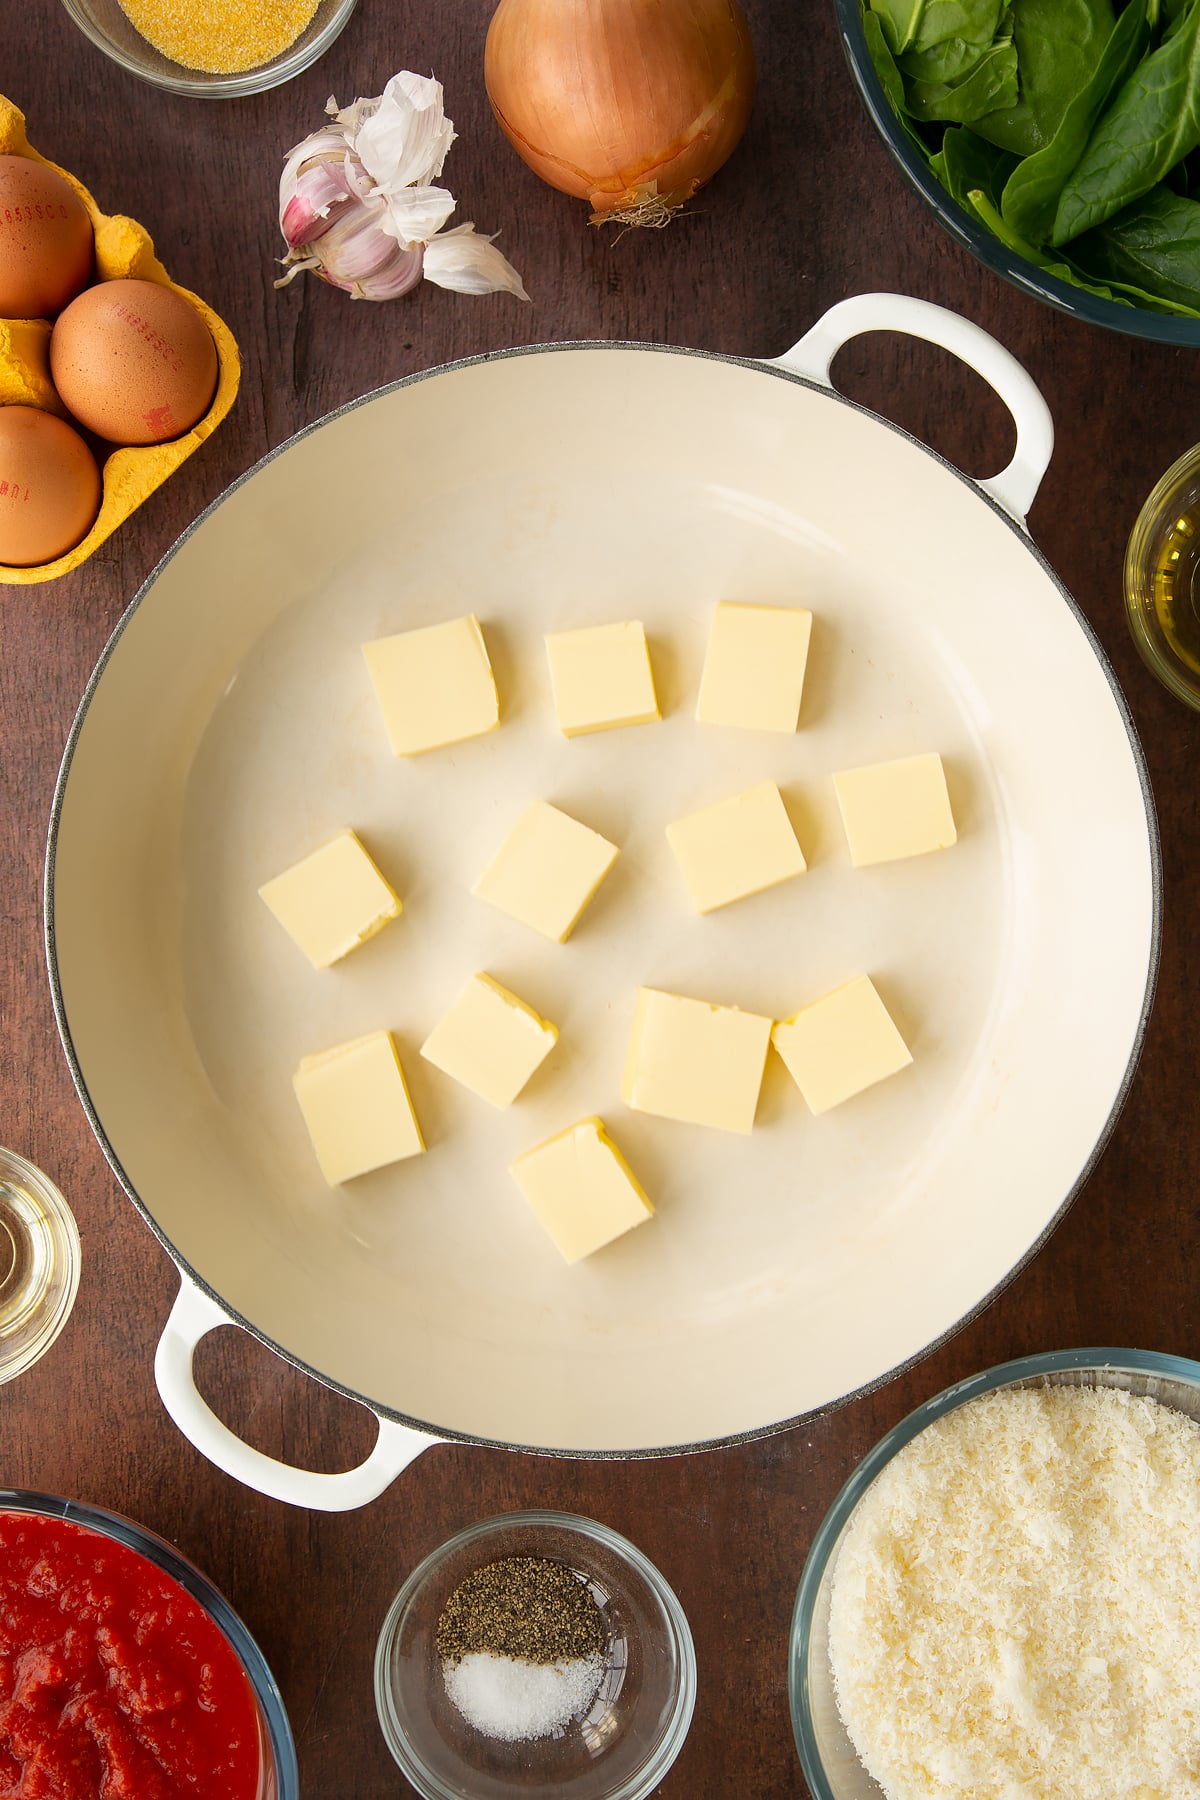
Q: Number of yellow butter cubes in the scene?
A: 12